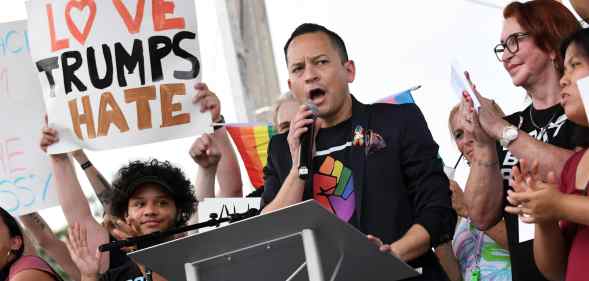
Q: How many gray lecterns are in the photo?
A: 1